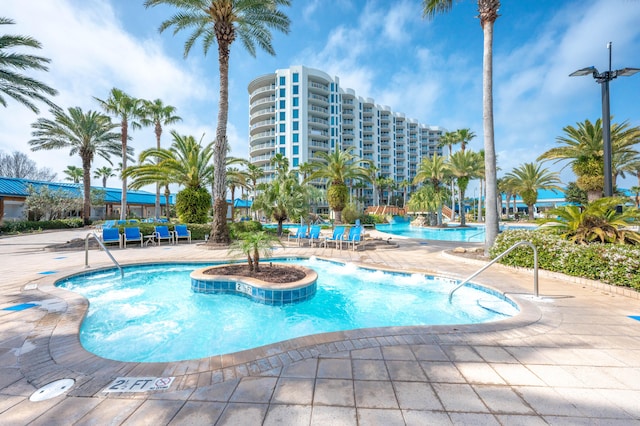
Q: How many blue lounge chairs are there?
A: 8